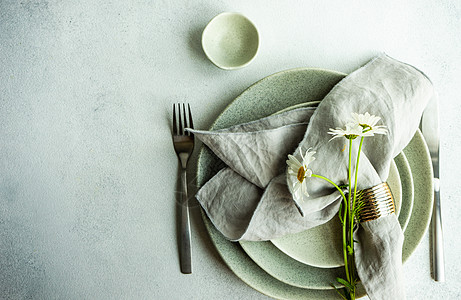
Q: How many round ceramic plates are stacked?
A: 3